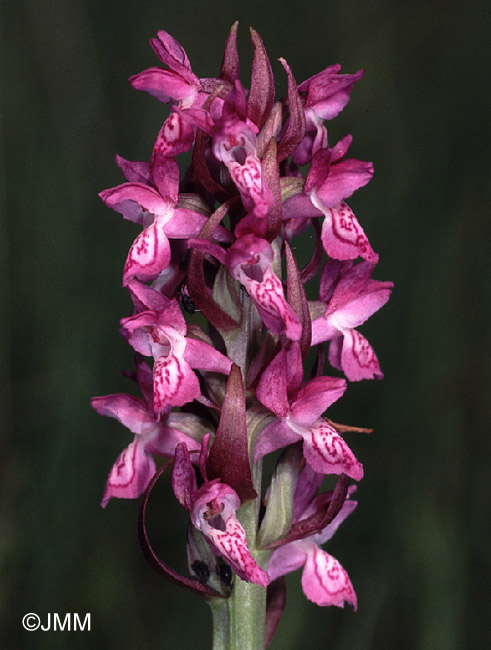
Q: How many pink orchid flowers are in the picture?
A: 12